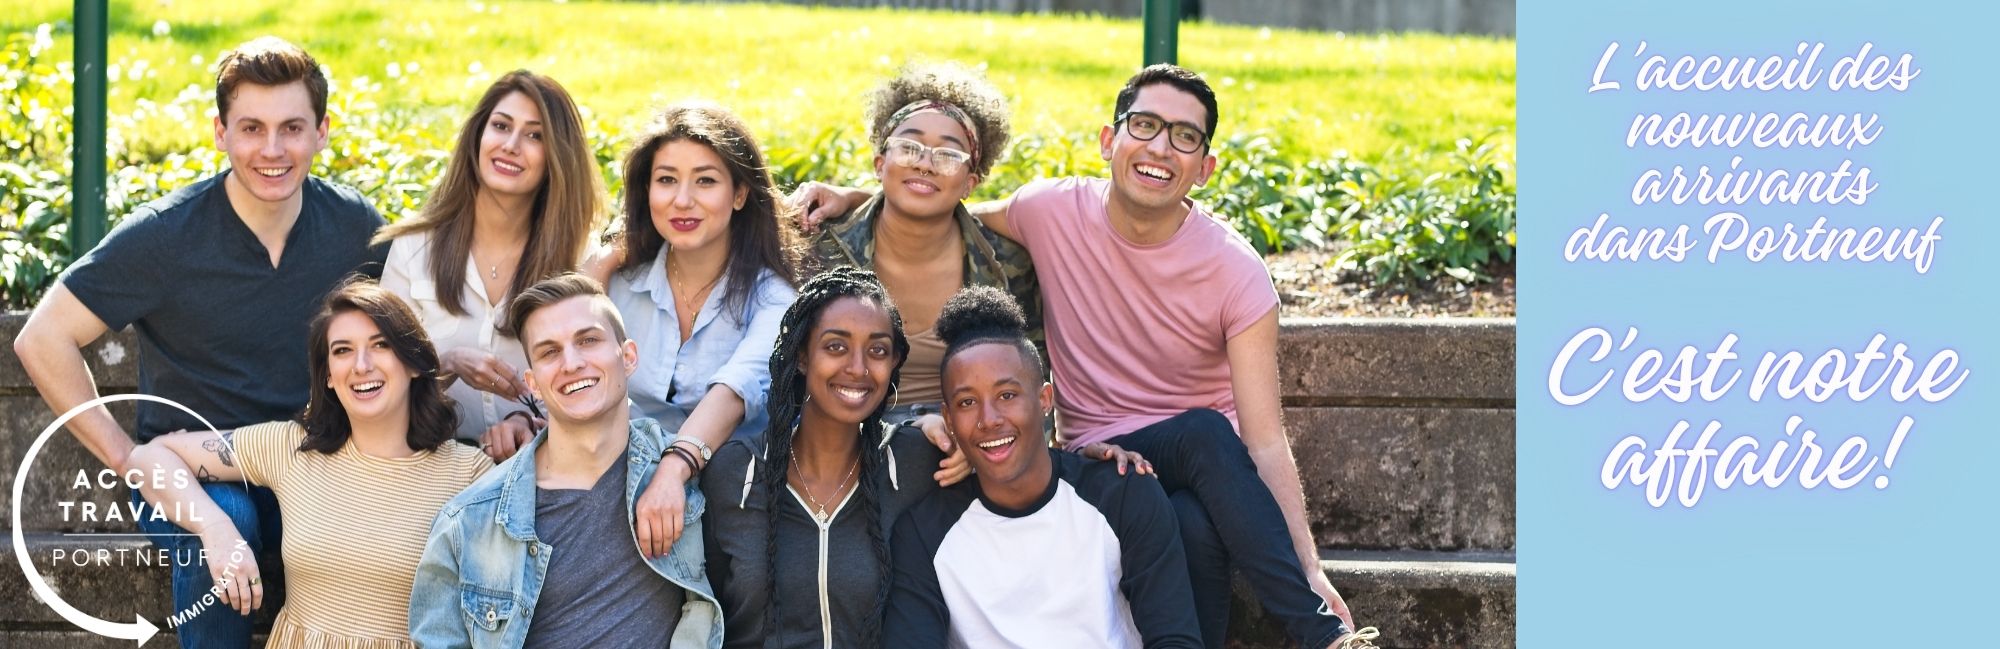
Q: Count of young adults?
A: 9